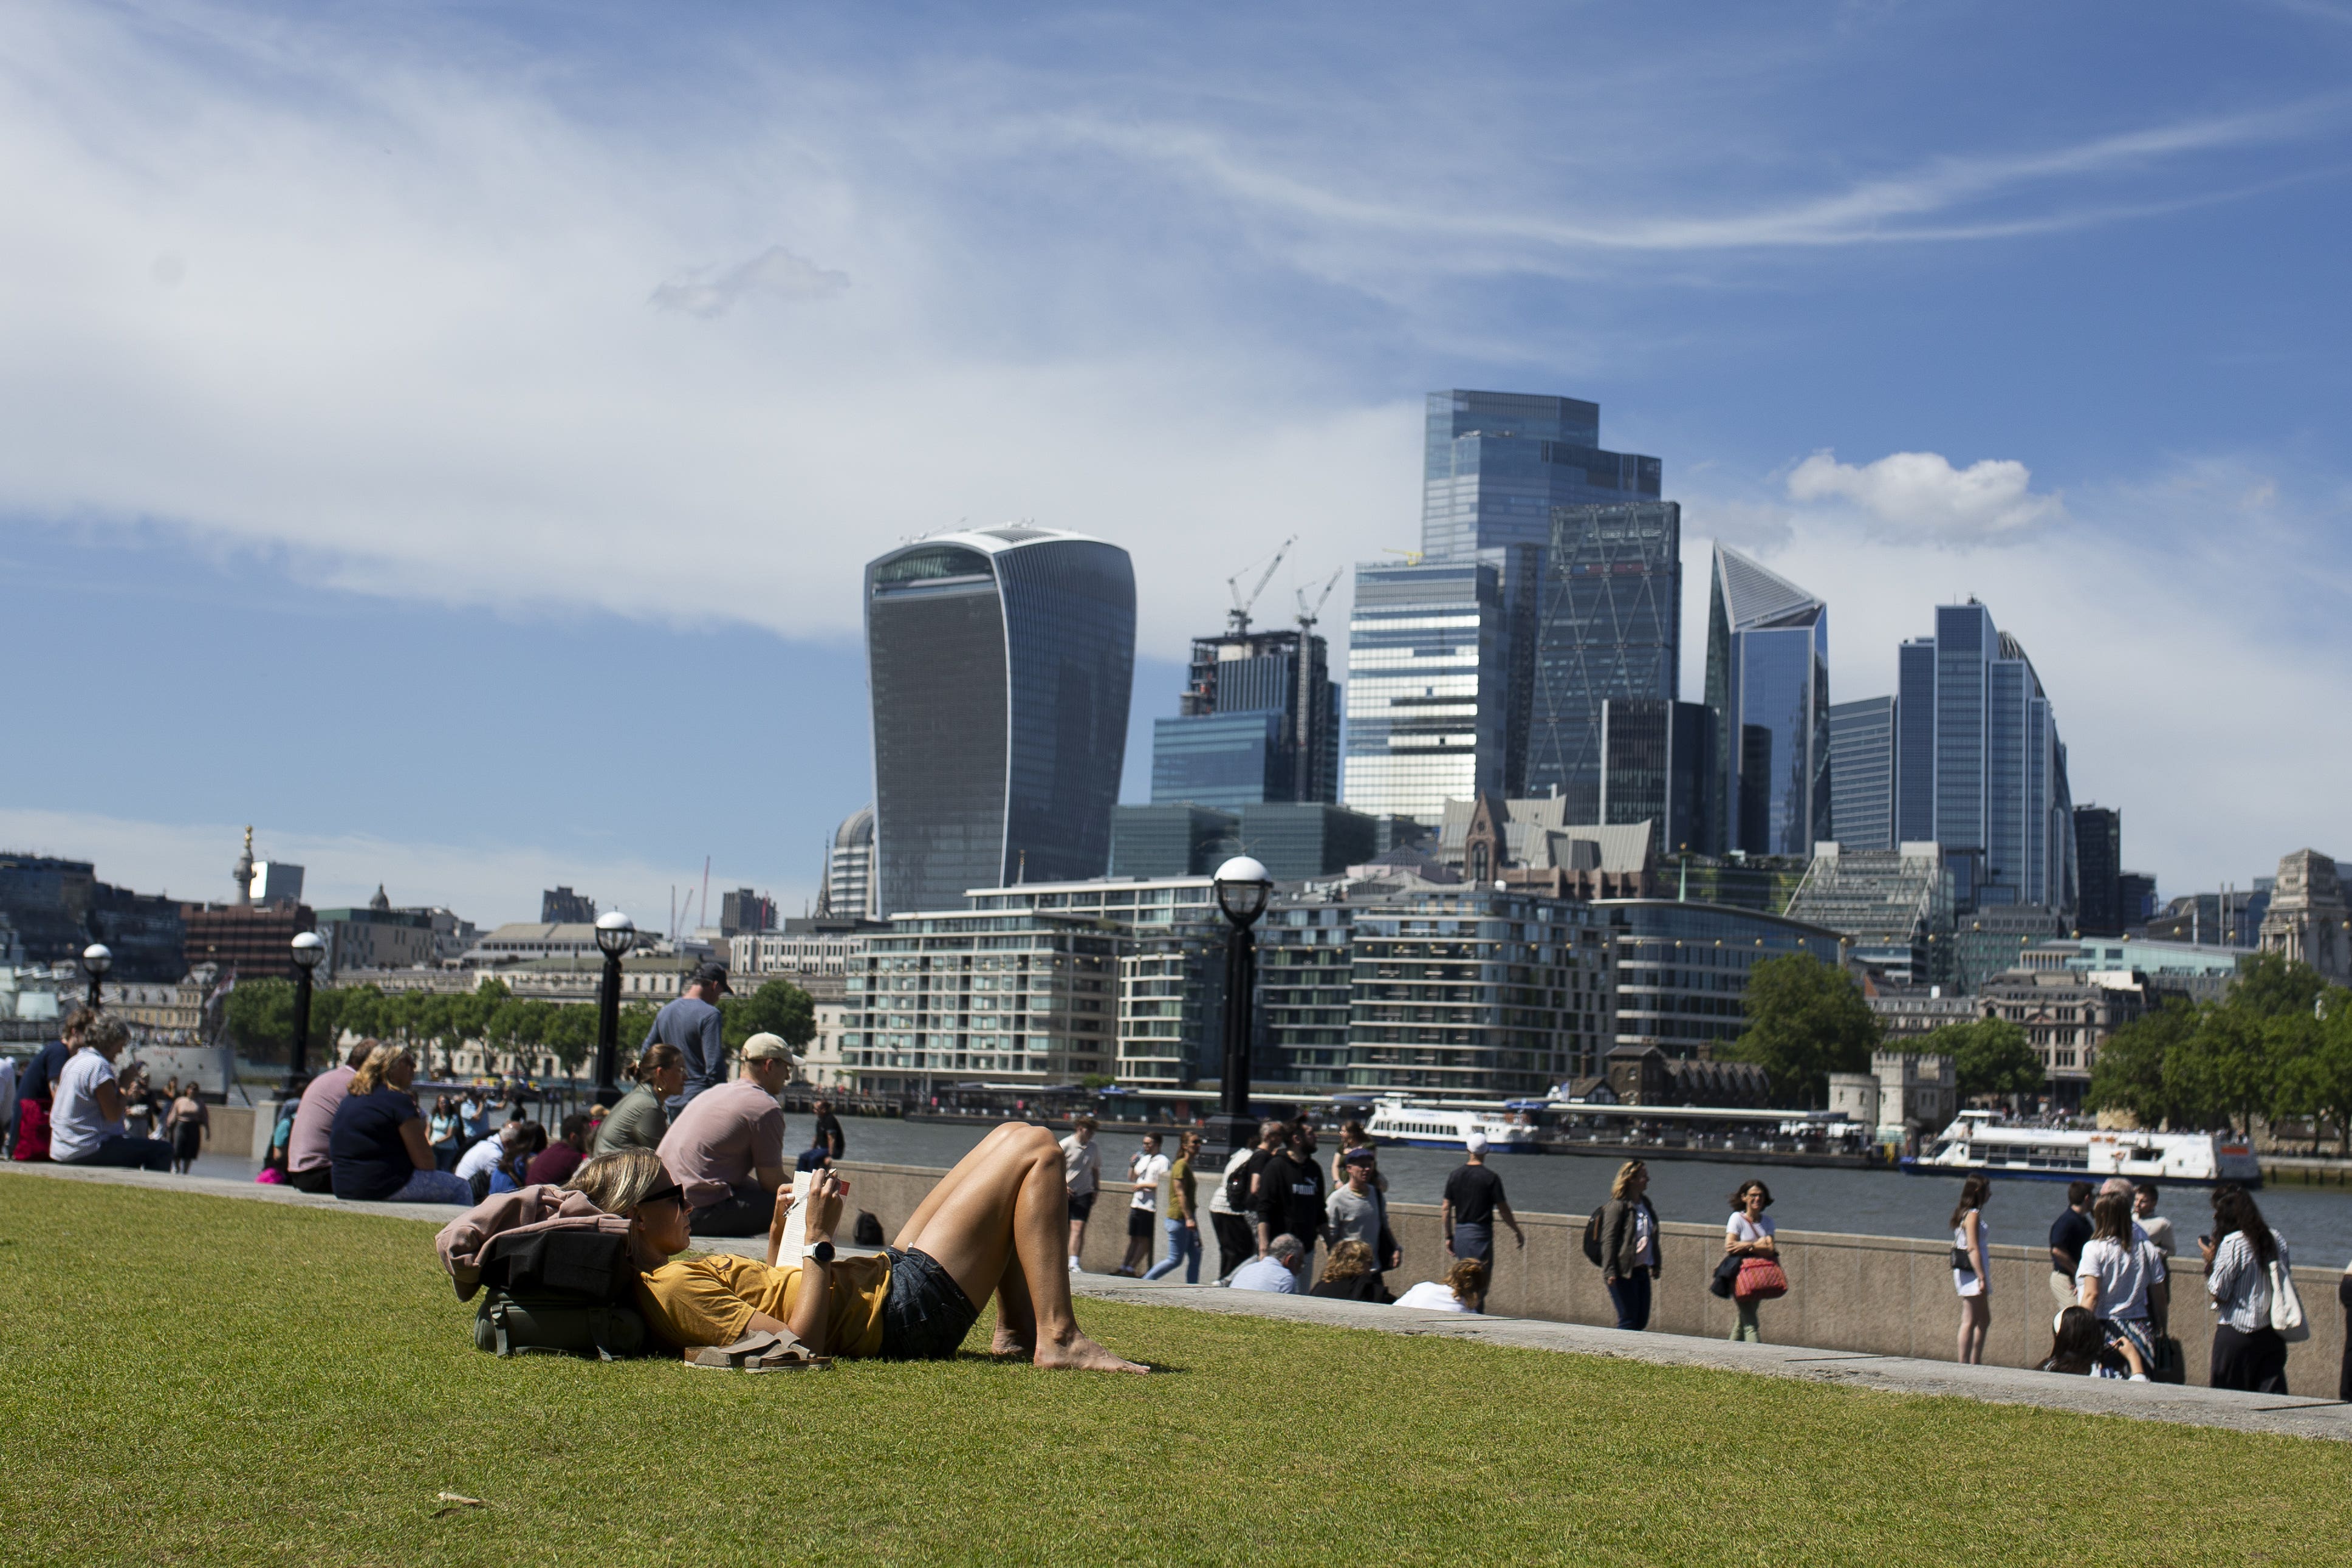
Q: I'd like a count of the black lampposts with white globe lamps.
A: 4